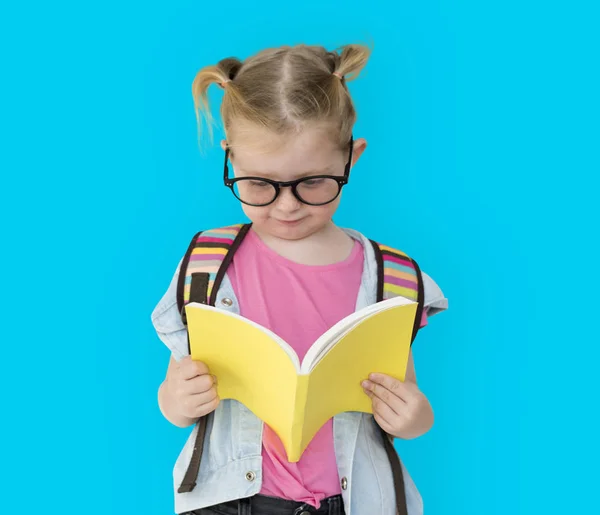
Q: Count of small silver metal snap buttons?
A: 3